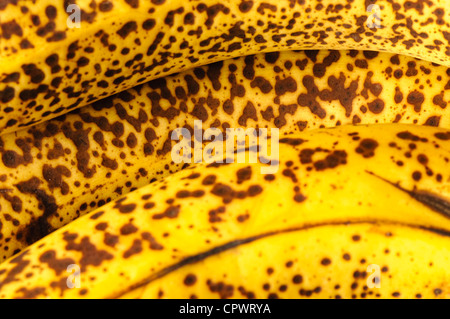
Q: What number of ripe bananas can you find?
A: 3